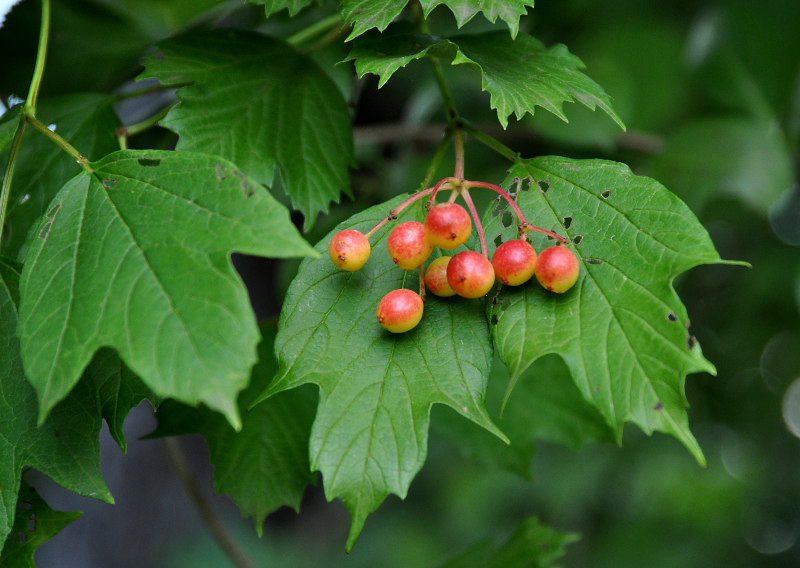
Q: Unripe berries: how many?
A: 8